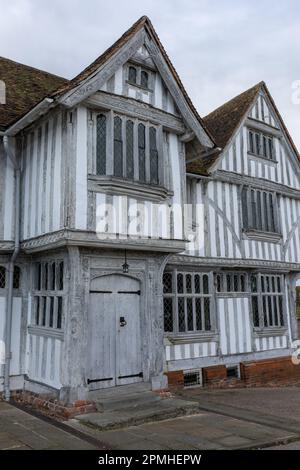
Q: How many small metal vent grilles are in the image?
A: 2